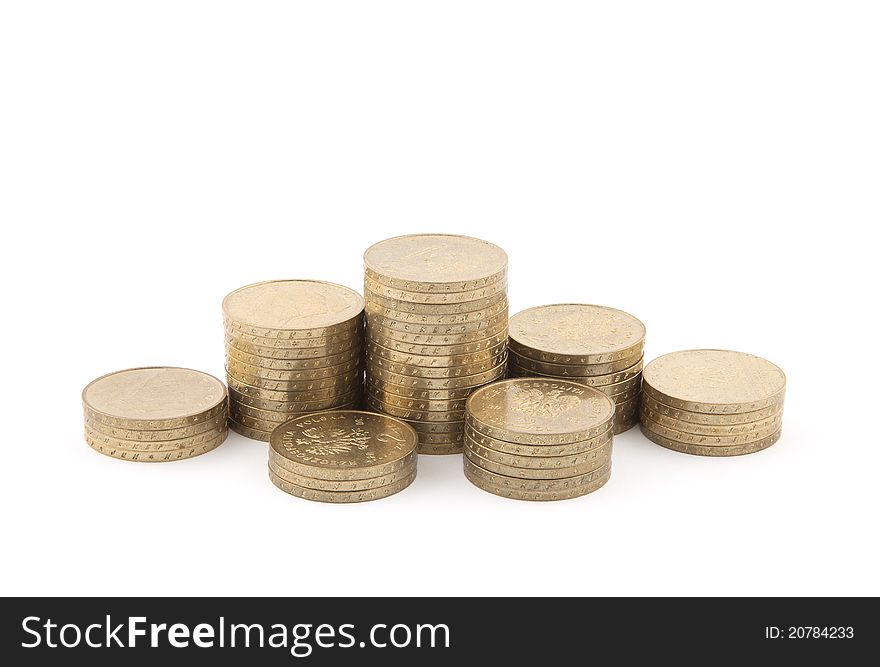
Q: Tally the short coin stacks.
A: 4